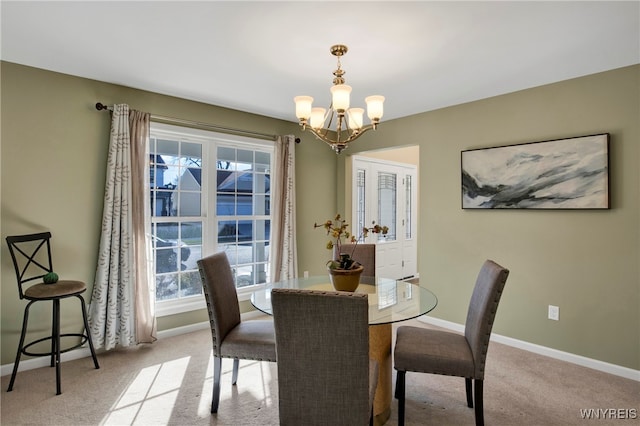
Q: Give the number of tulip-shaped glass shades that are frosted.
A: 5